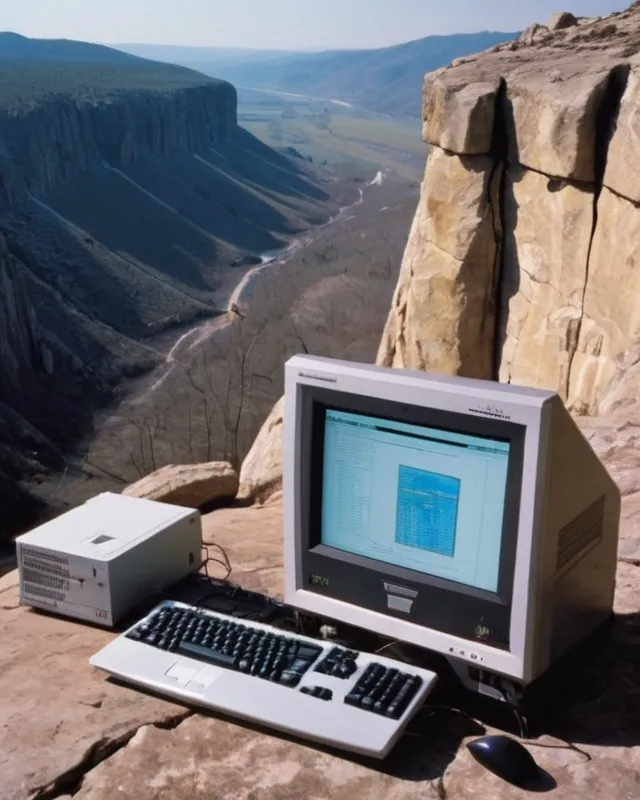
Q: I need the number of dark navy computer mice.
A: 1